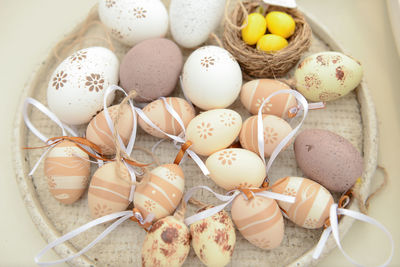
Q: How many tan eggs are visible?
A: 9